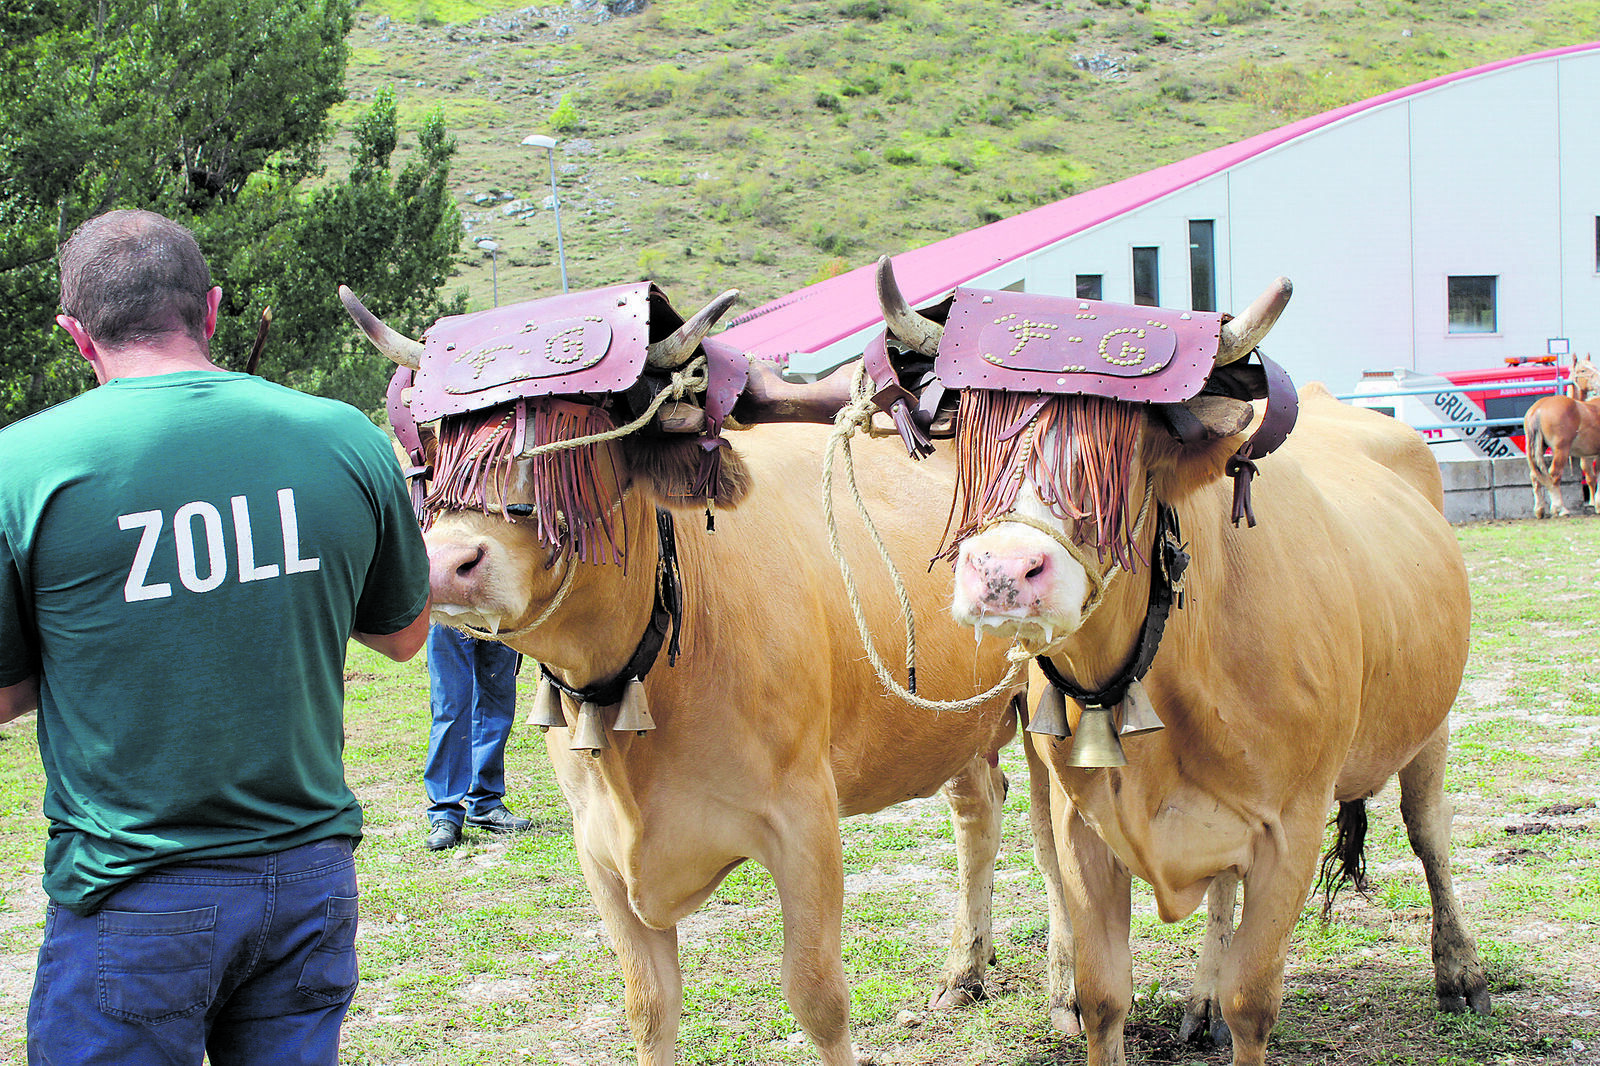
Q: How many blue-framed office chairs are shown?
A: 0